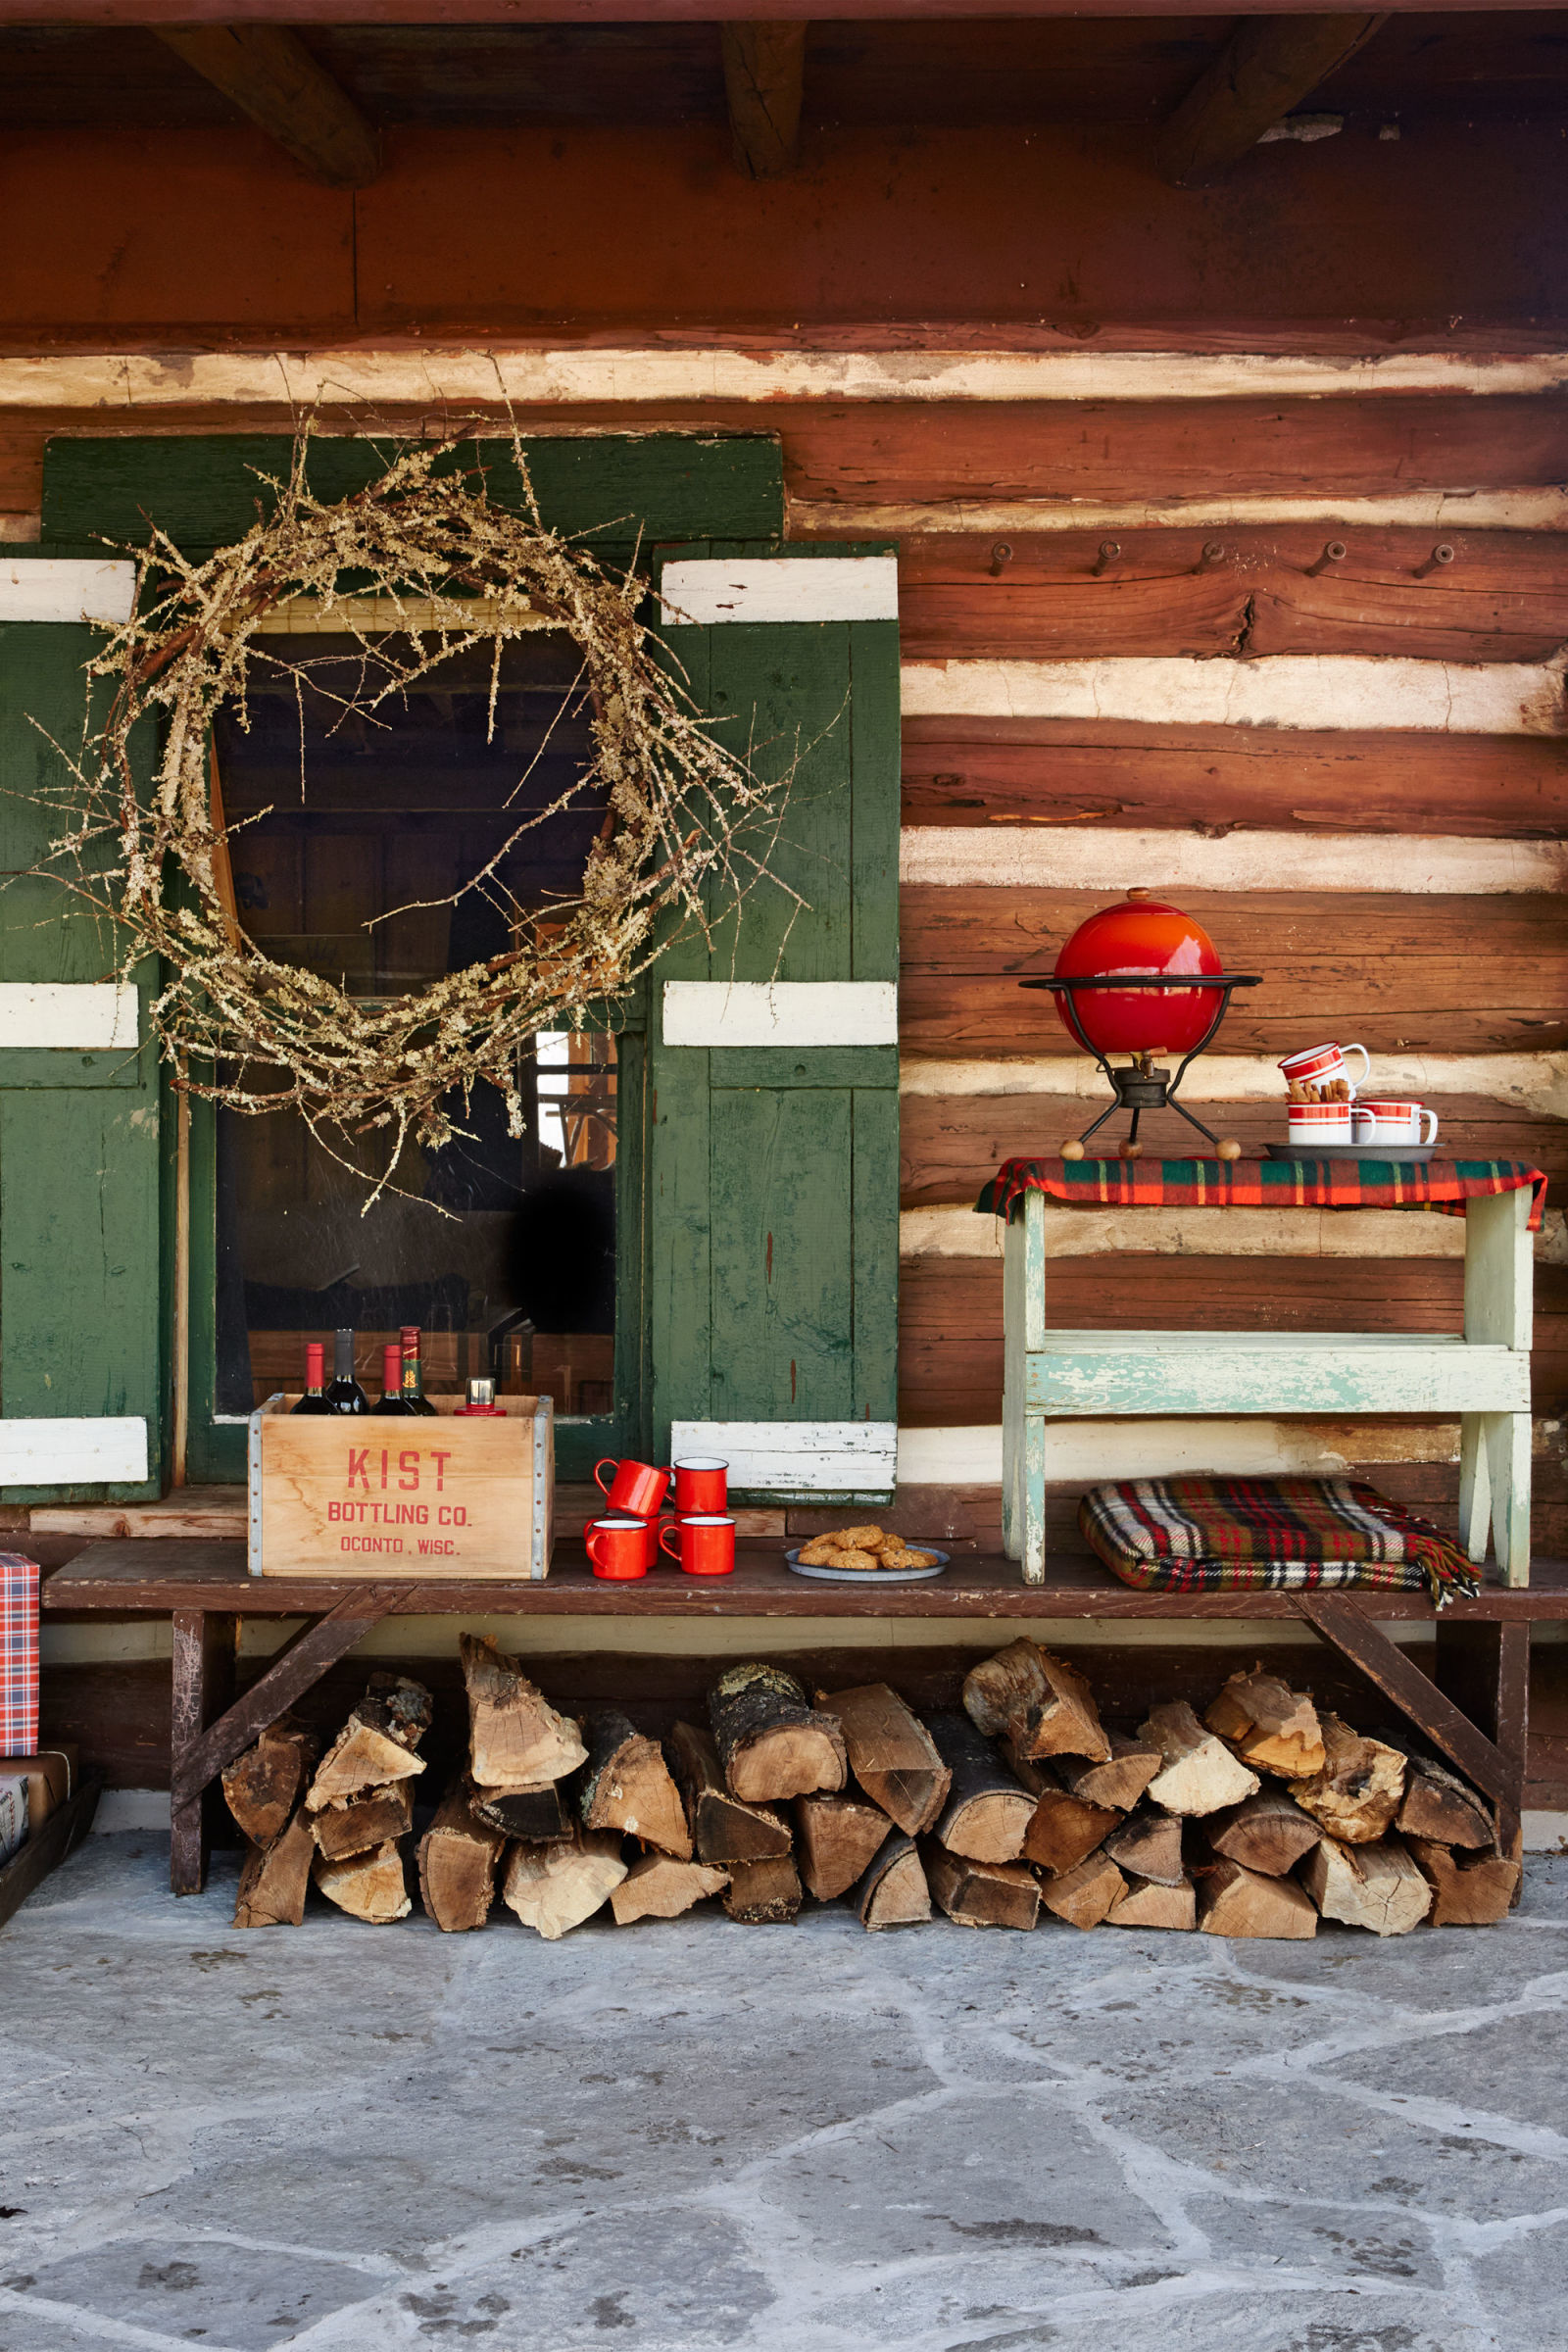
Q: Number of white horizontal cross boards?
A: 6